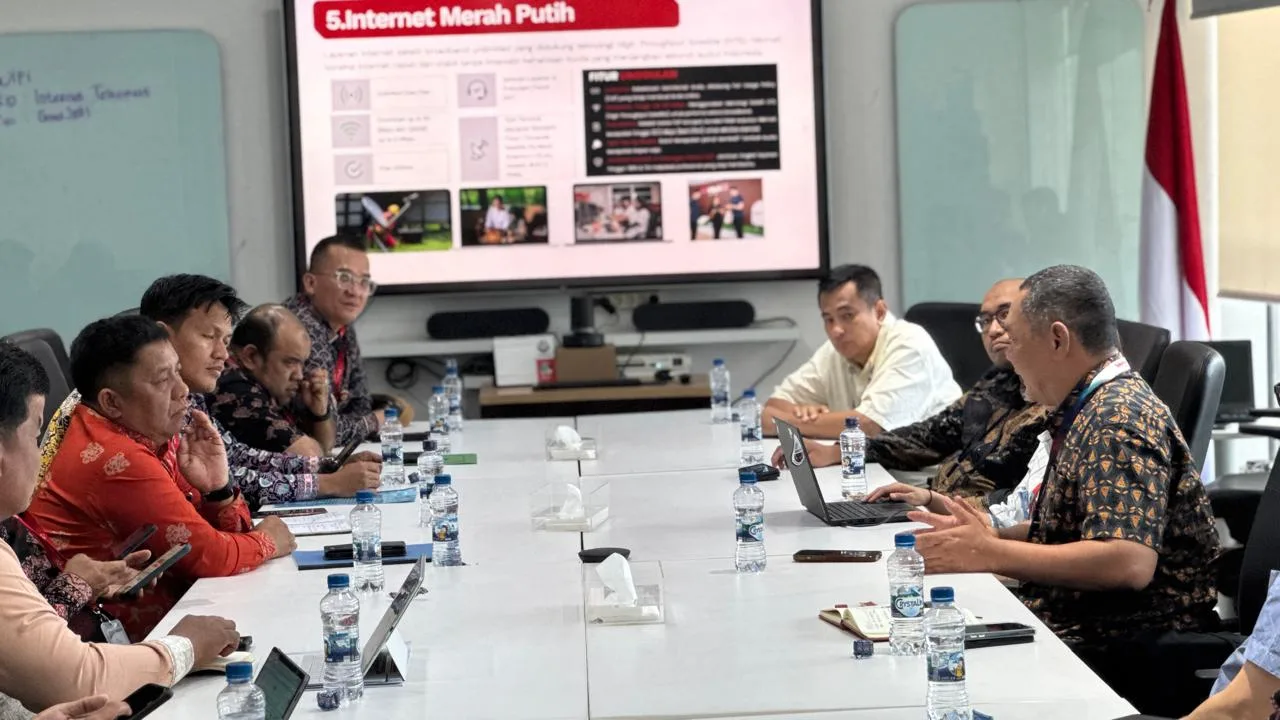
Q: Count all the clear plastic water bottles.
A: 14